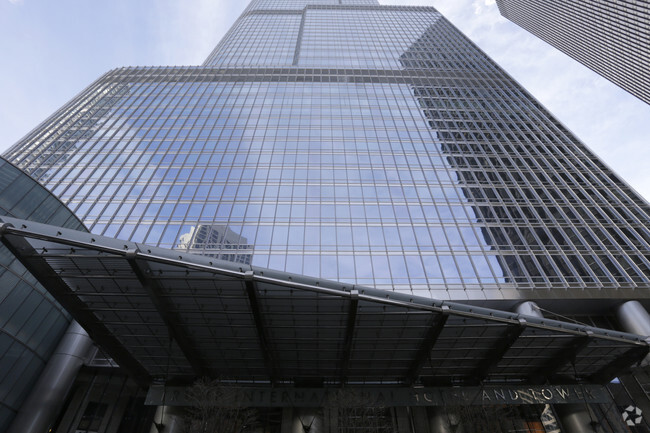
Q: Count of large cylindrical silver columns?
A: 3